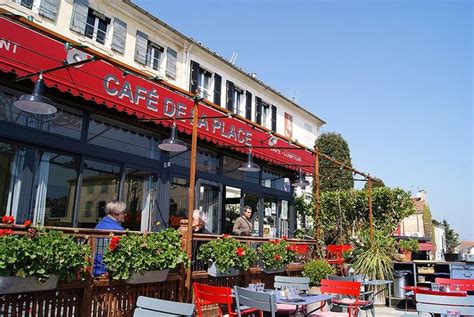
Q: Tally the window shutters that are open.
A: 11